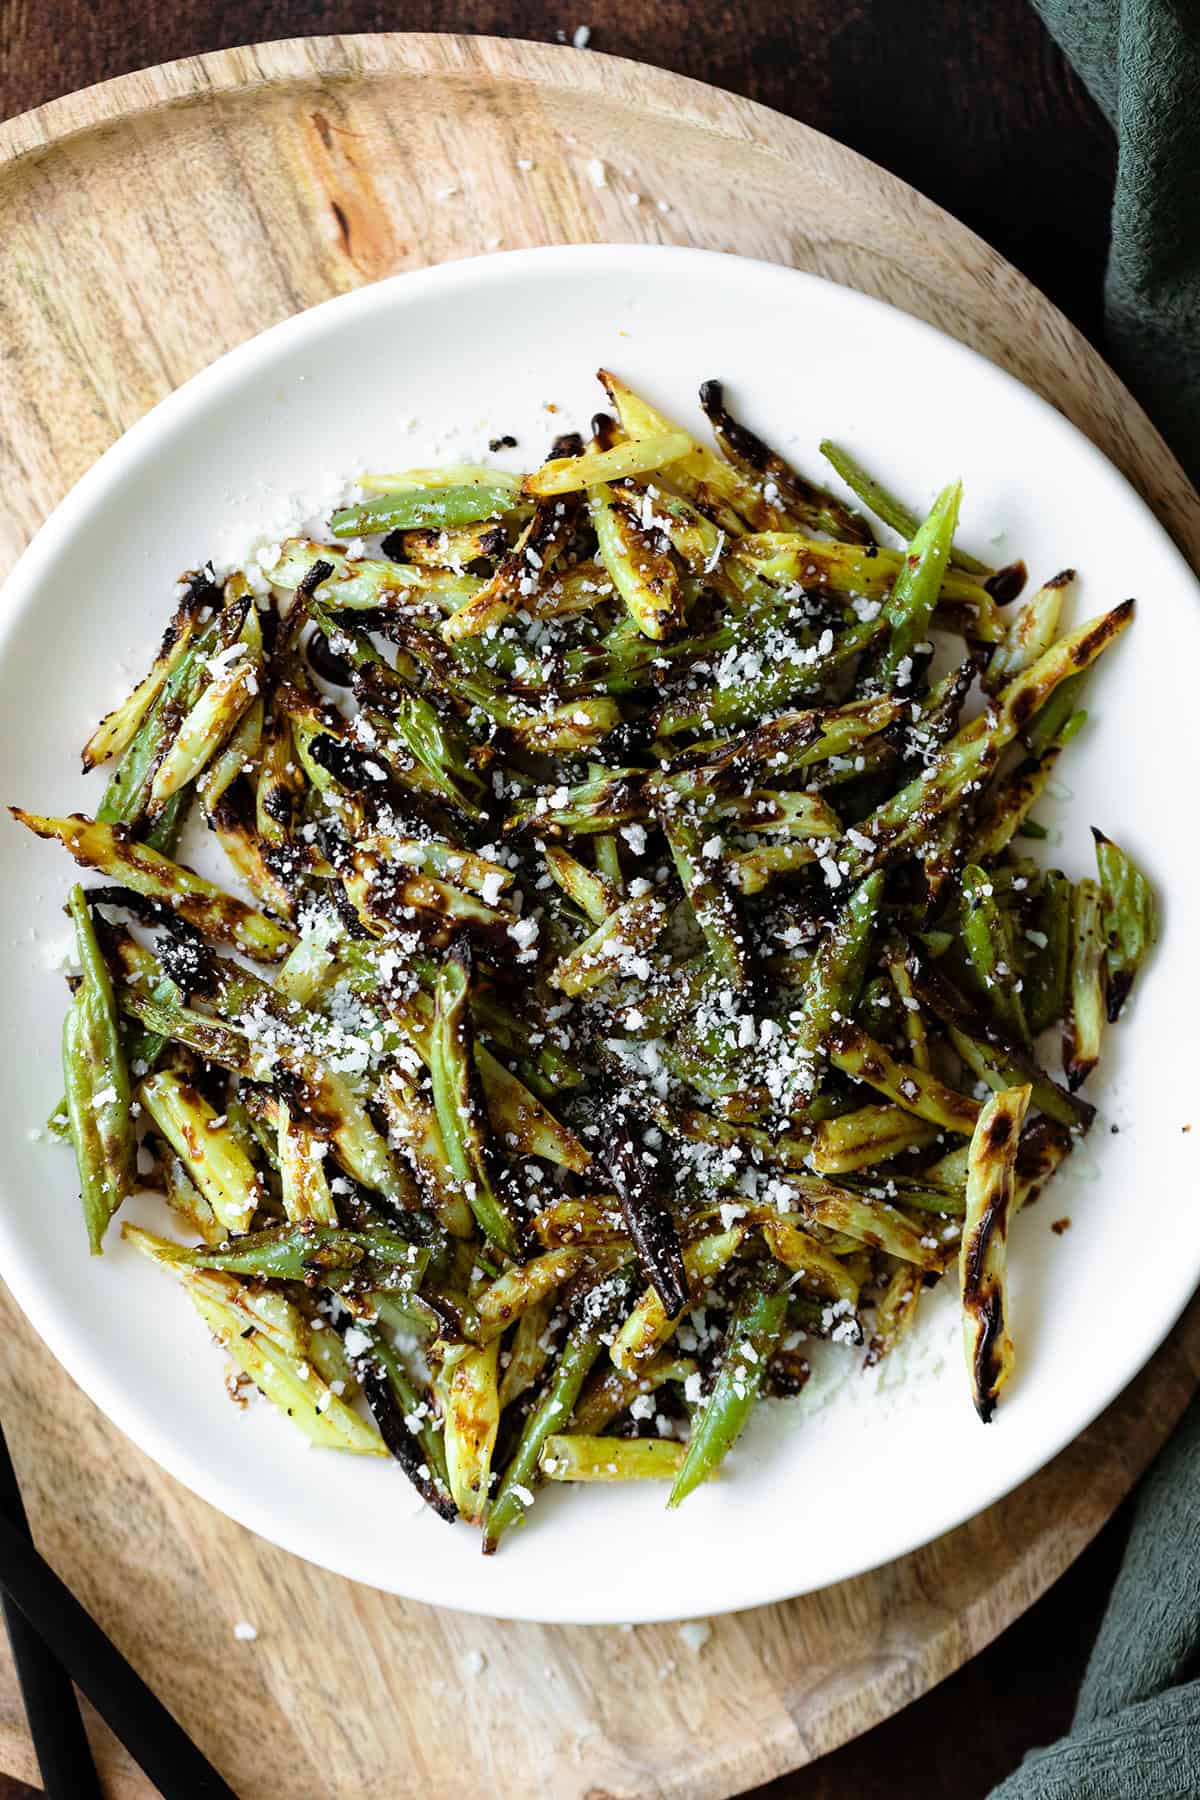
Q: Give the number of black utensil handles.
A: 2